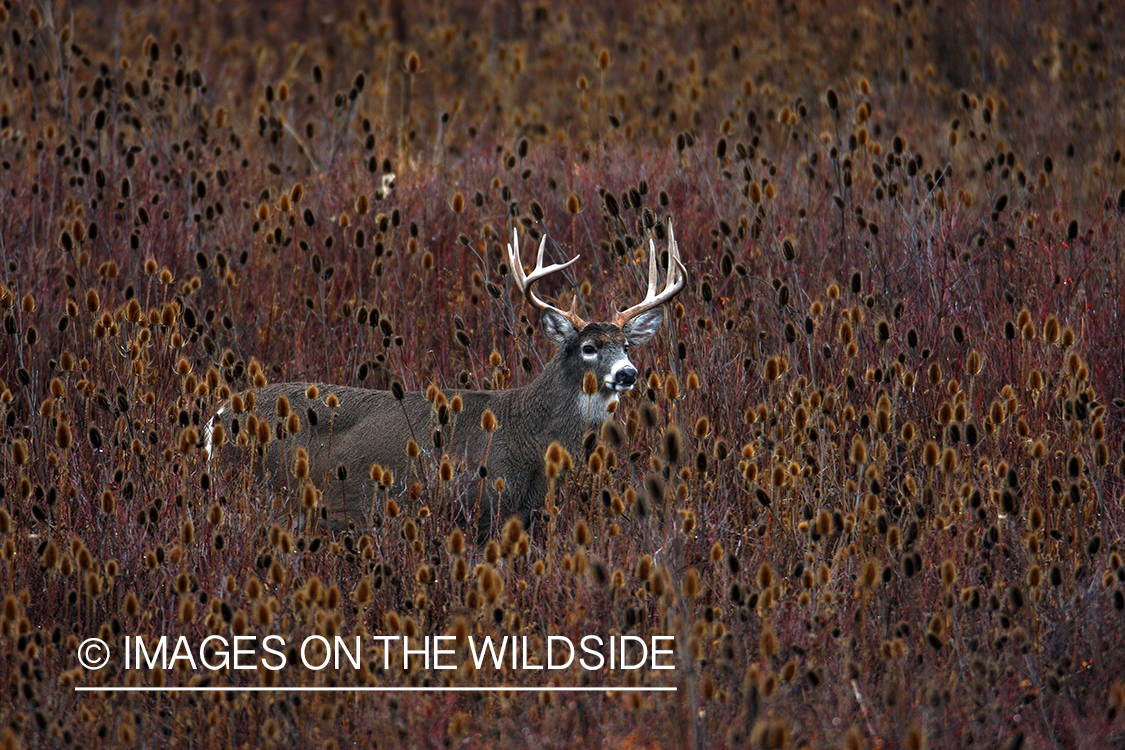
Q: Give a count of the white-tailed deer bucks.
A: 1